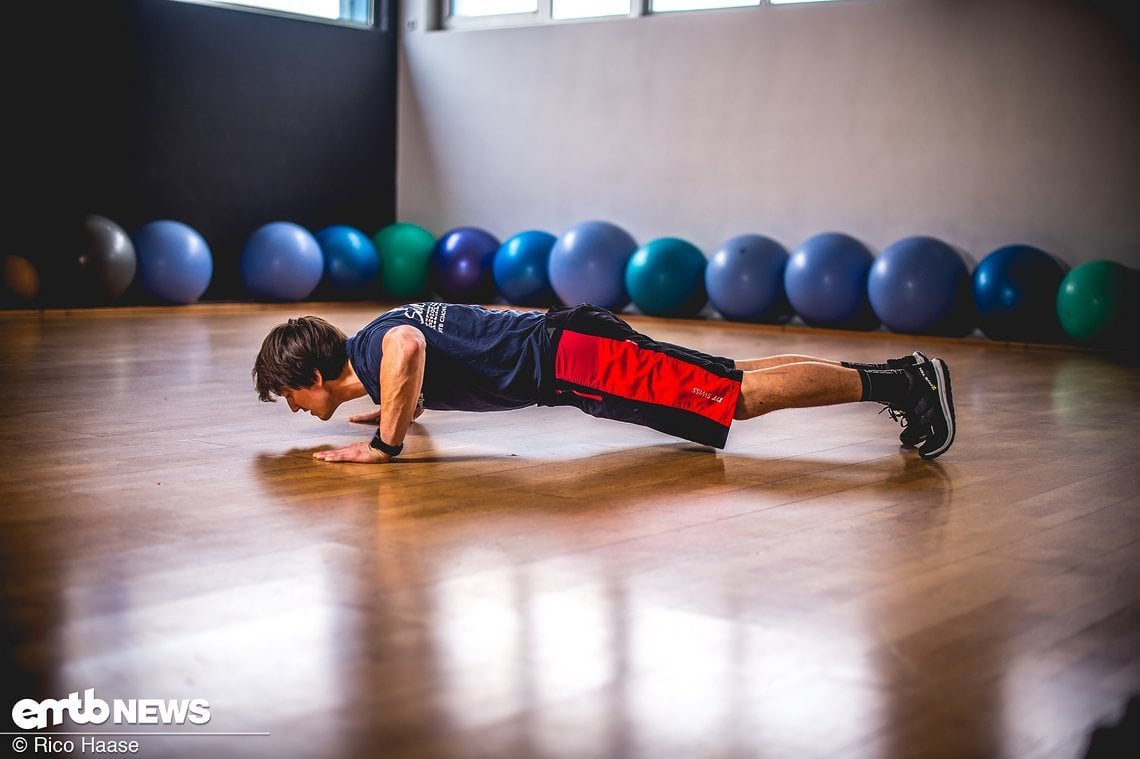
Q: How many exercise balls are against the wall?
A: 15